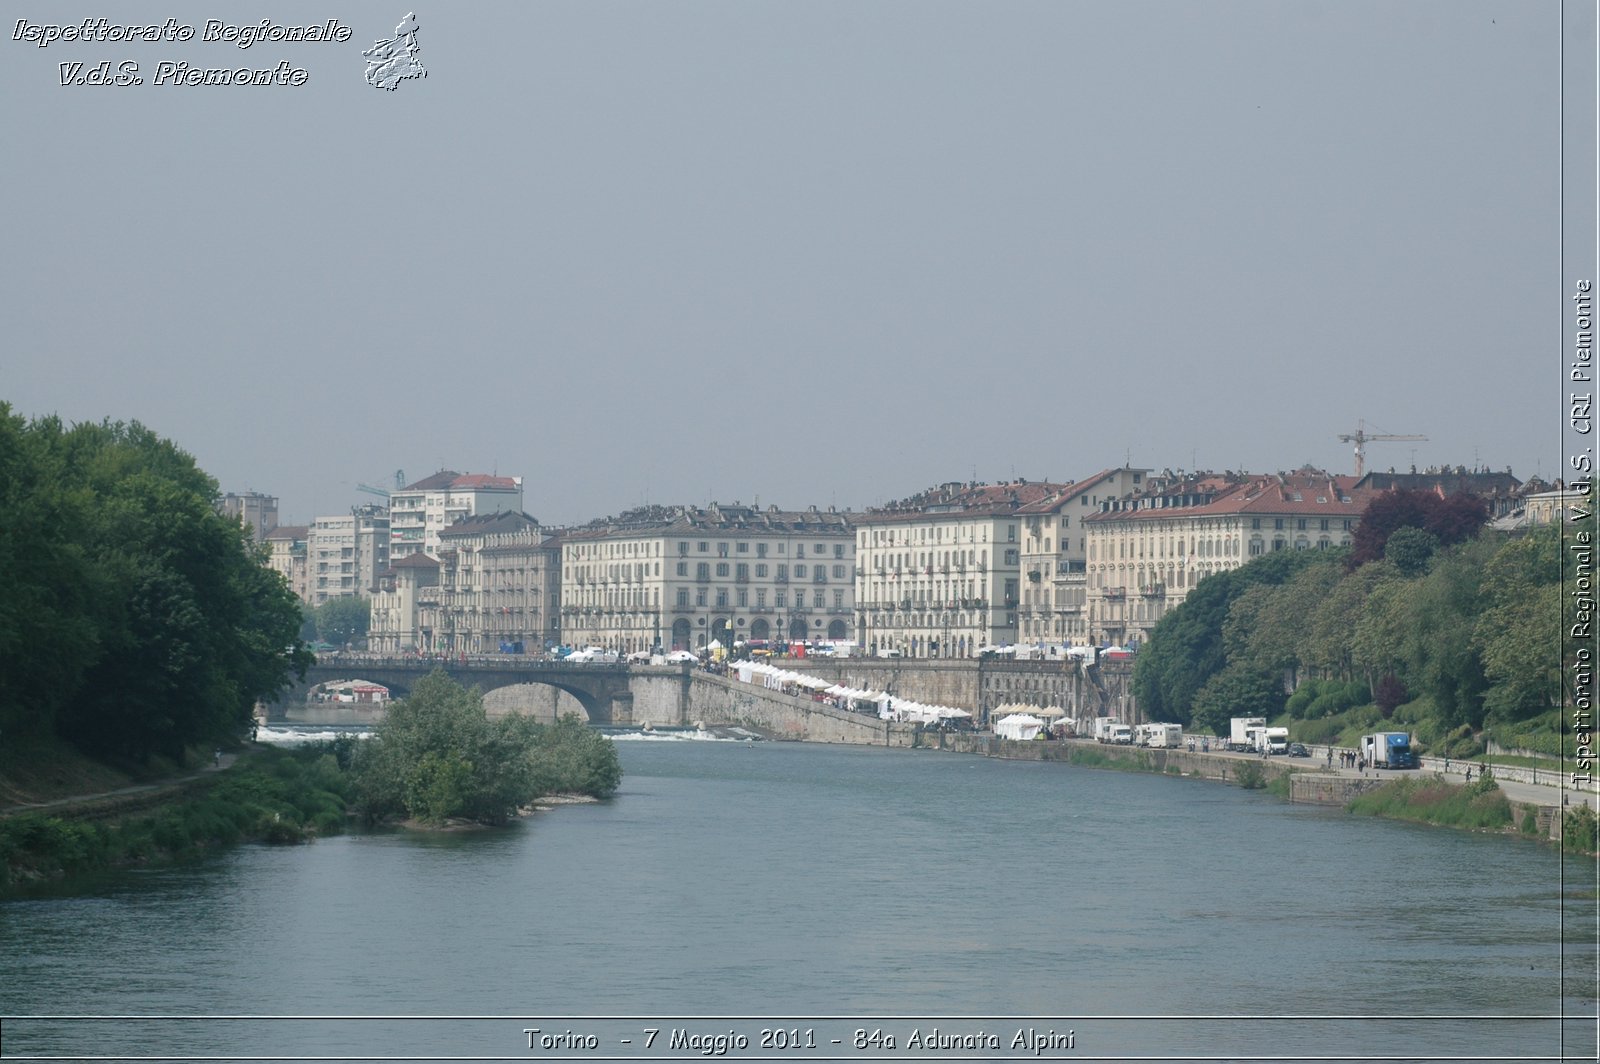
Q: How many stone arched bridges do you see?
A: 1